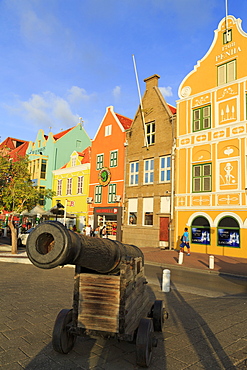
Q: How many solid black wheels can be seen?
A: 3